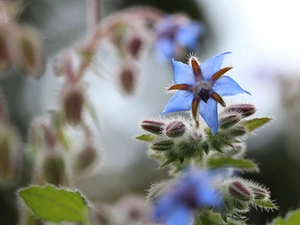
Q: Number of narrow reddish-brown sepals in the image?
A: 5